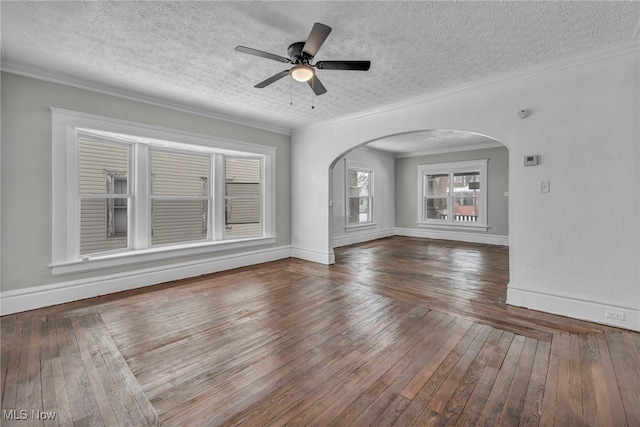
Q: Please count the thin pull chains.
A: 2